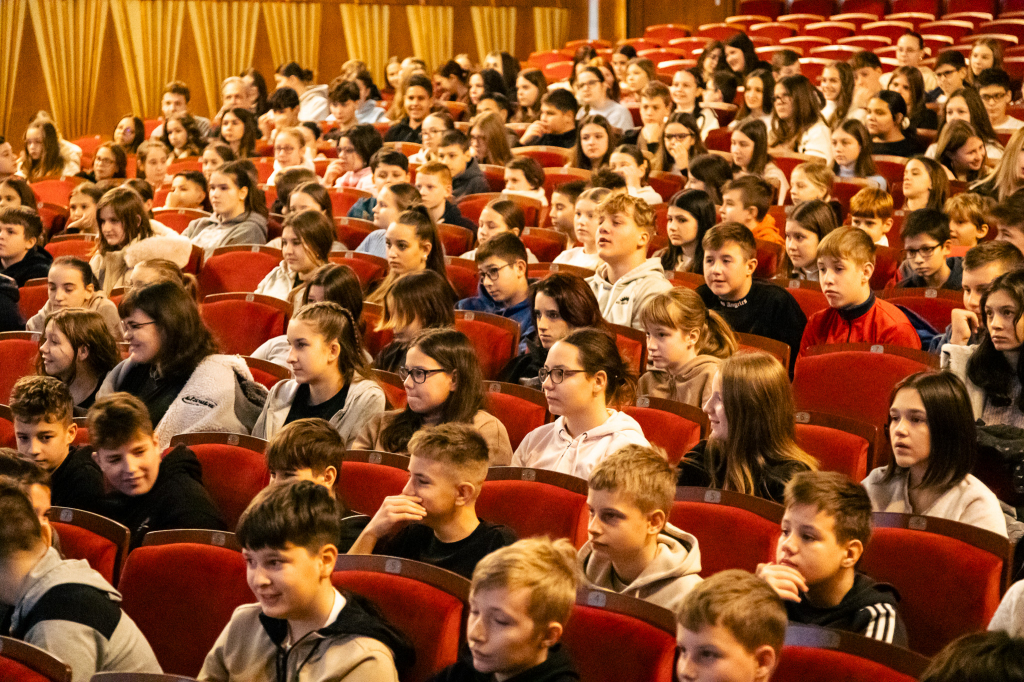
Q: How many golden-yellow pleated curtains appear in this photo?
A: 9